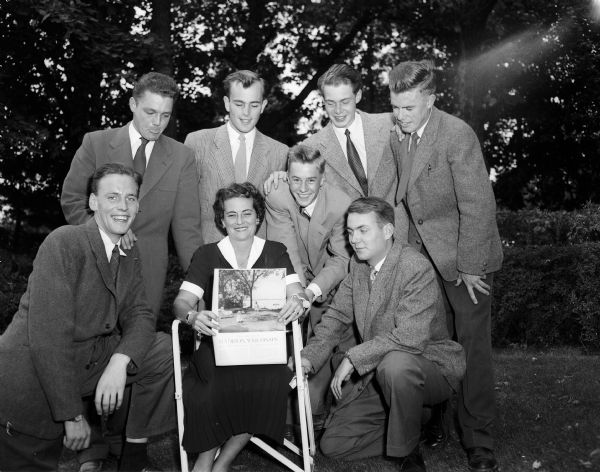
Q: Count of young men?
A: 7